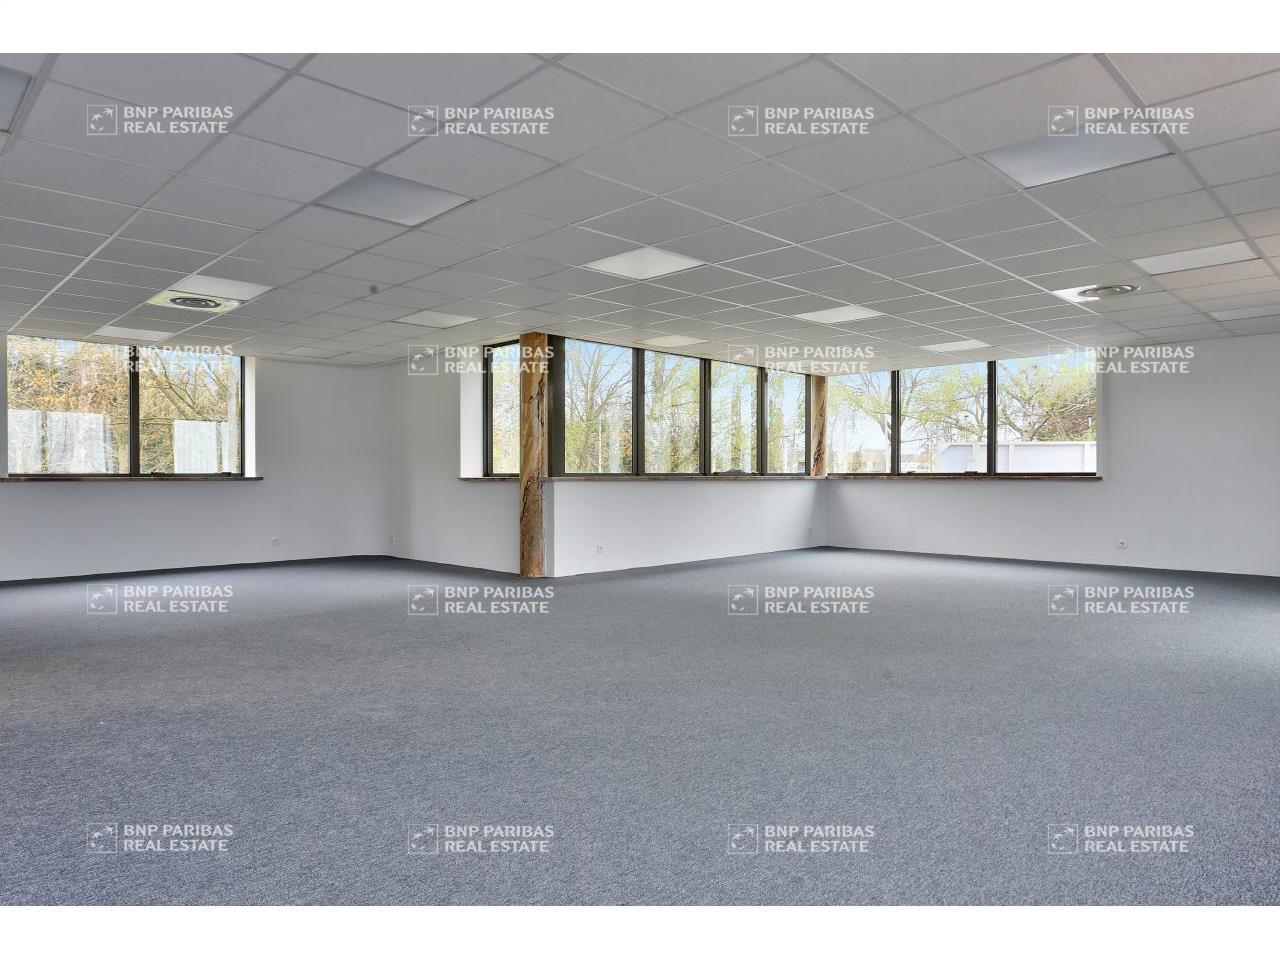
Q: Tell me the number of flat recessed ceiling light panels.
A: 13